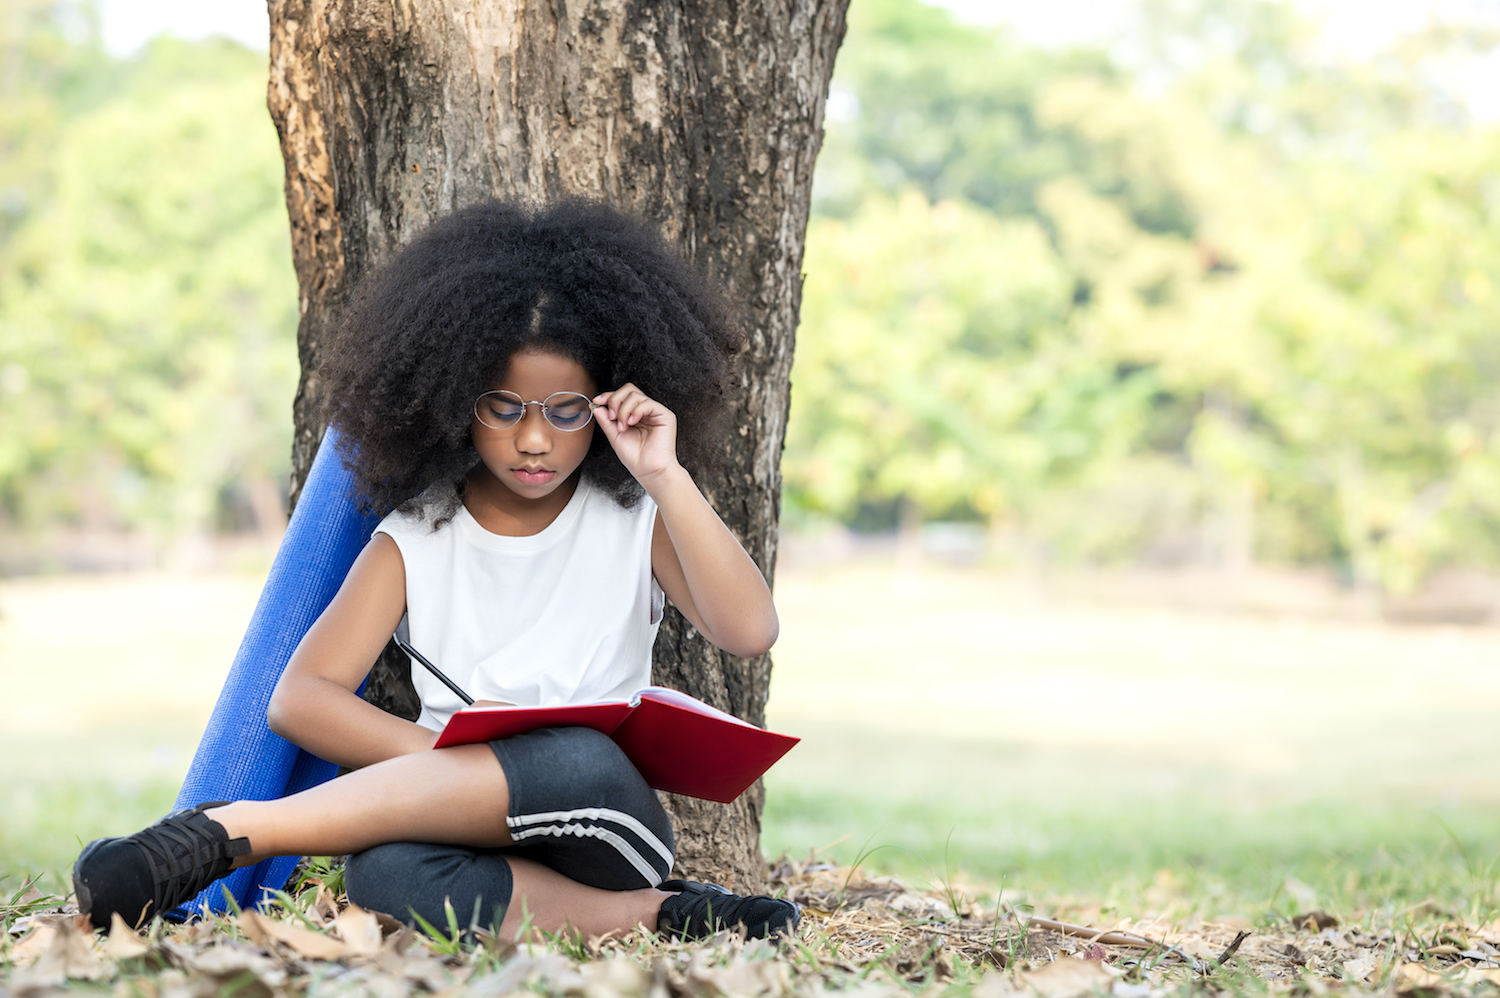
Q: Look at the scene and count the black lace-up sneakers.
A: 2